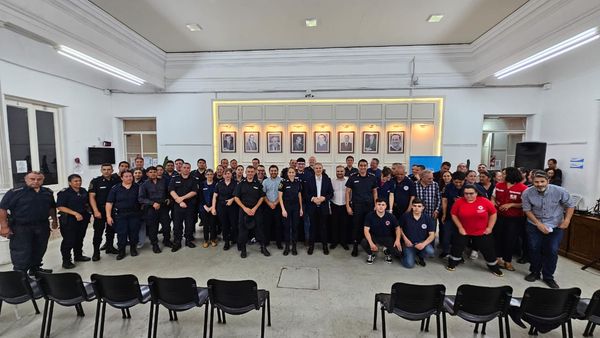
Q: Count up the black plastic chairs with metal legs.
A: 9